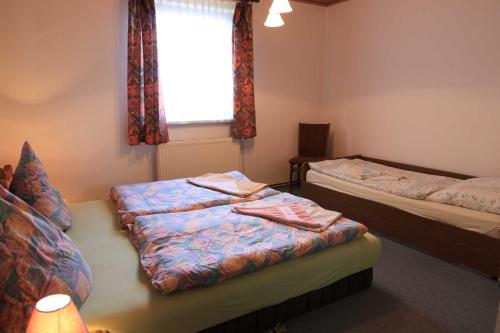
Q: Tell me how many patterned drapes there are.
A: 2